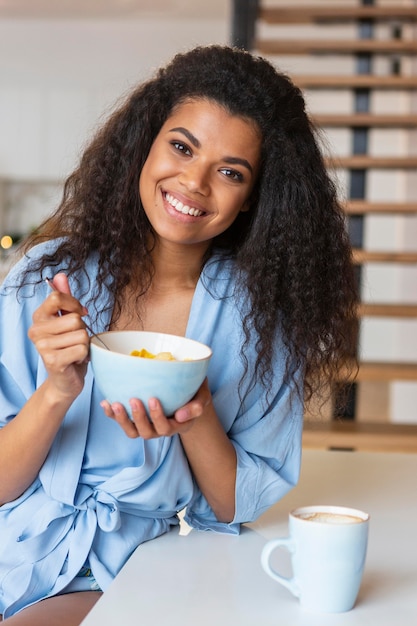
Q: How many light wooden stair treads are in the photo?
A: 10